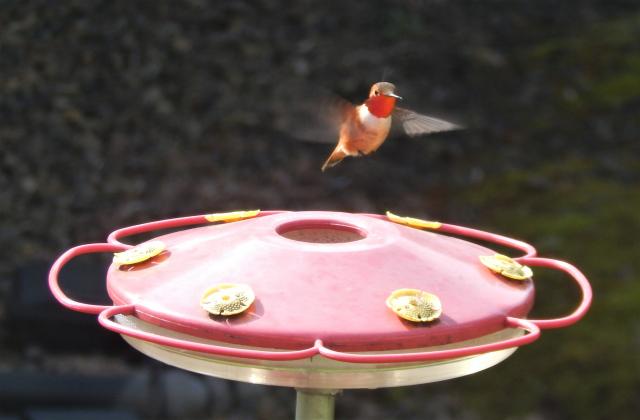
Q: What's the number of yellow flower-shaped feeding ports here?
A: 6